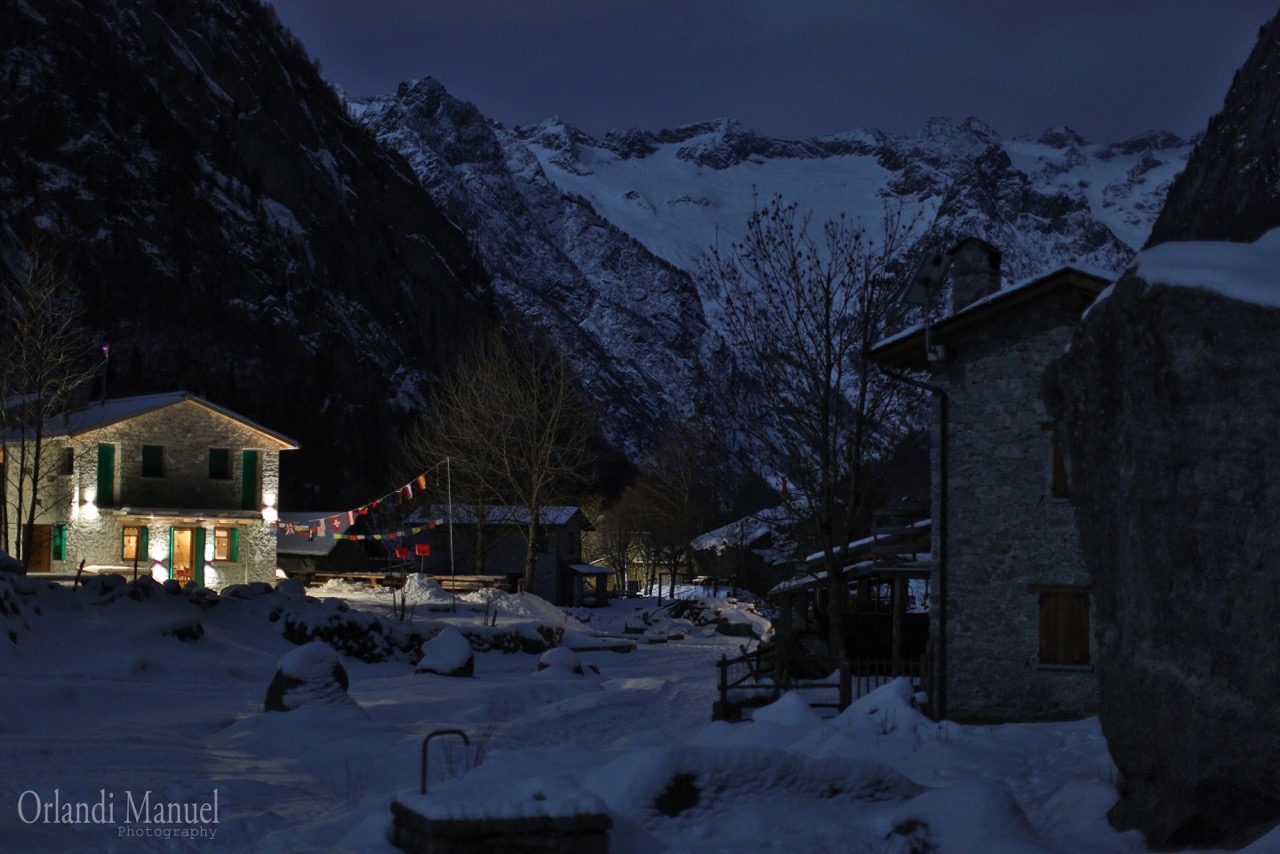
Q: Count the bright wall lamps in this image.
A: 4